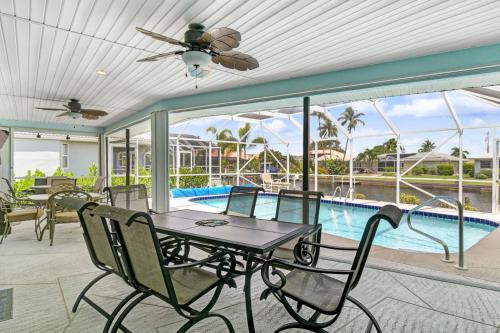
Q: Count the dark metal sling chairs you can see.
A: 6